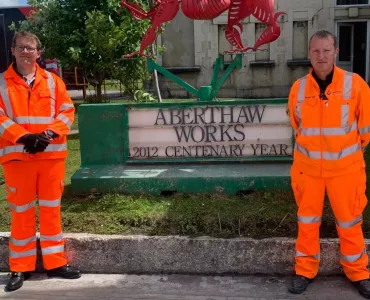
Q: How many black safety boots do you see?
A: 4